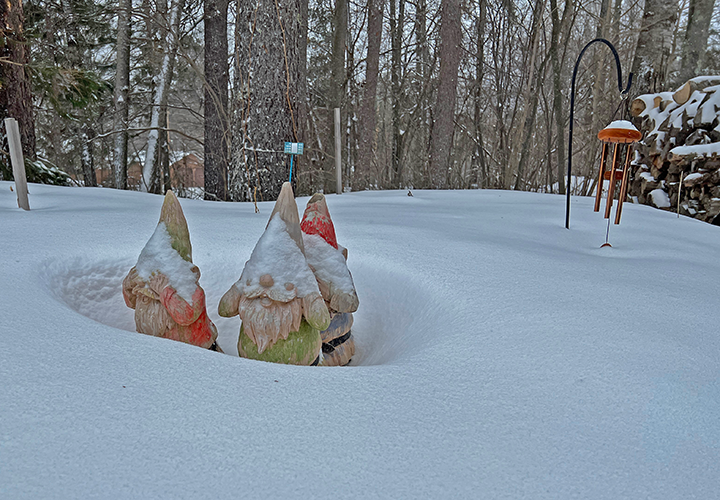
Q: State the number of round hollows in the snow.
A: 1